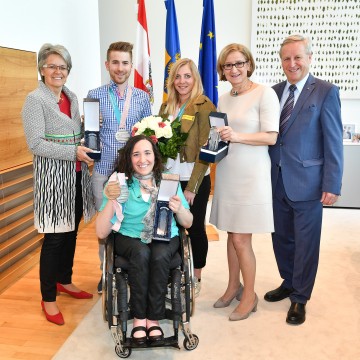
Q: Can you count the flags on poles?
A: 3